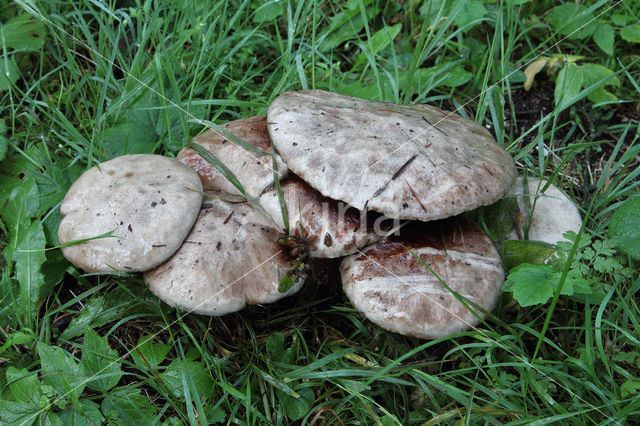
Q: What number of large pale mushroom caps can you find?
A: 7